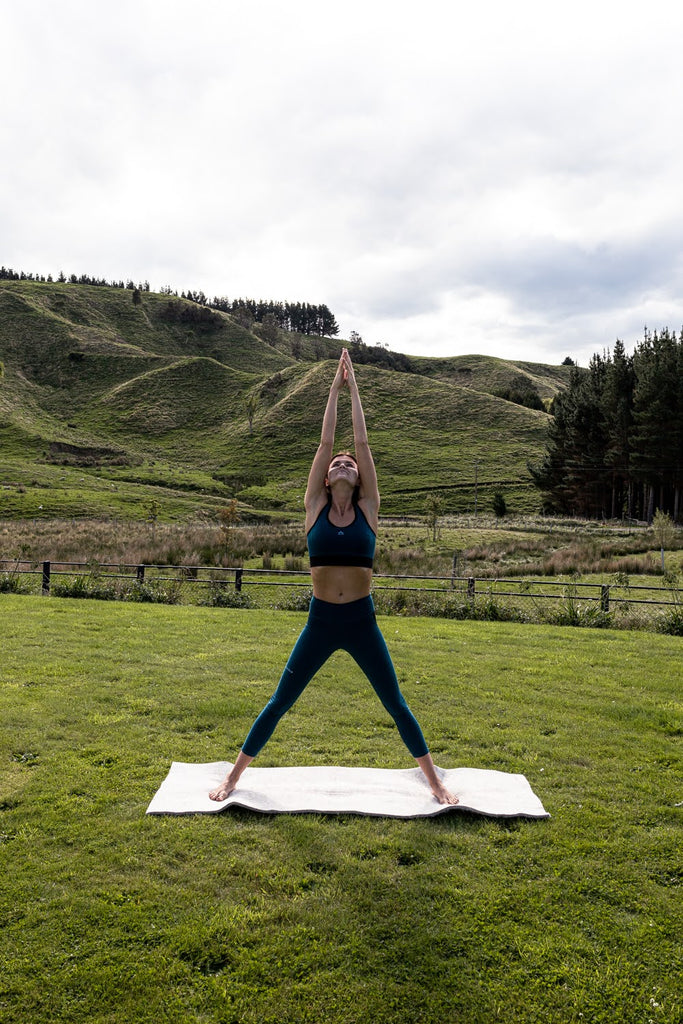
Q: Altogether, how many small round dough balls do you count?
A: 0